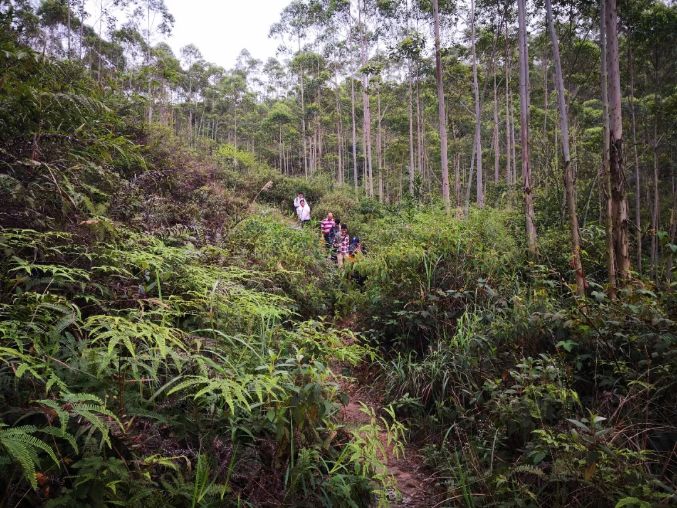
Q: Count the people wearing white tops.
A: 2